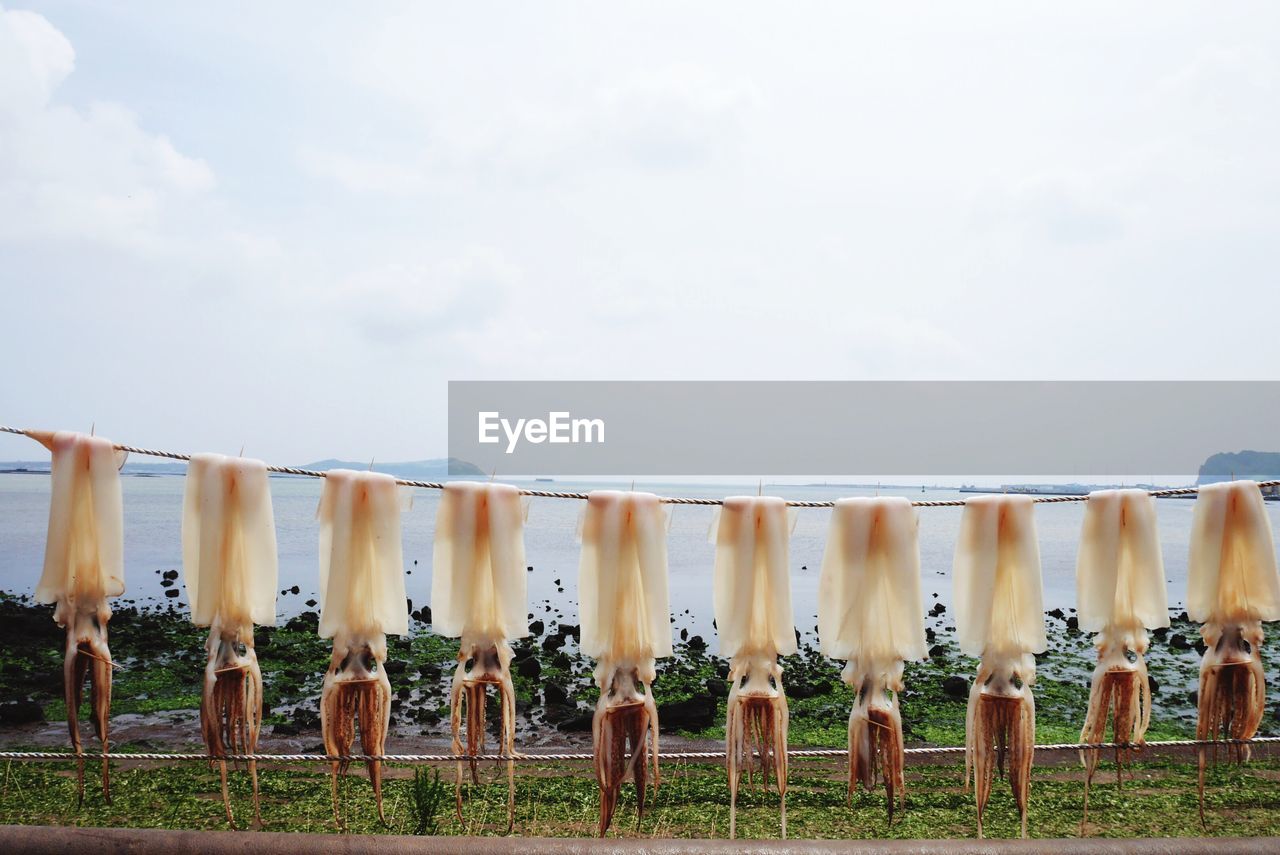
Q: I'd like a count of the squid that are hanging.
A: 10